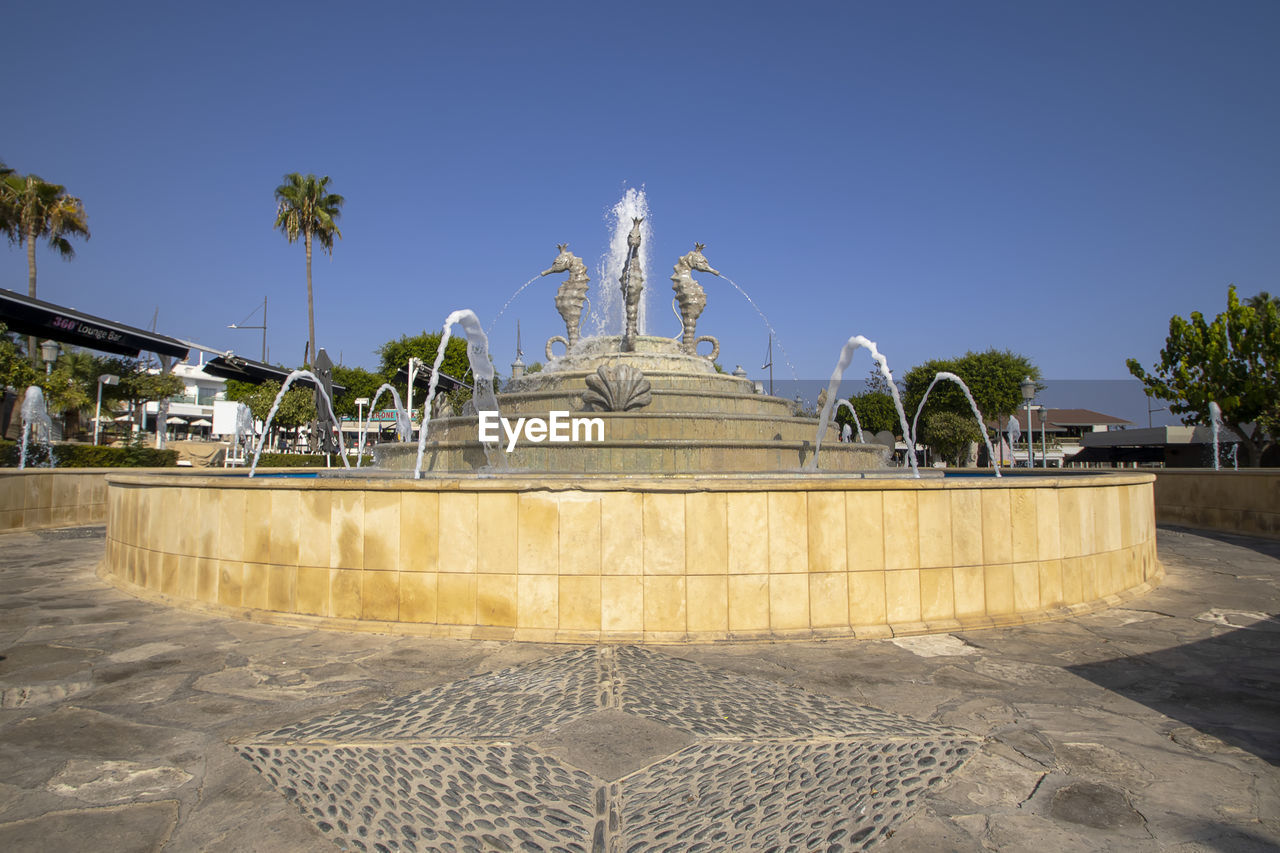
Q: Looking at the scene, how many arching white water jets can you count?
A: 6